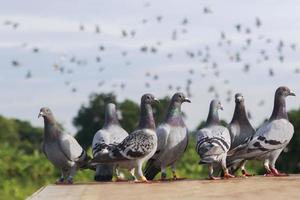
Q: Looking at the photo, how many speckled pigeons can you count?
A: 1